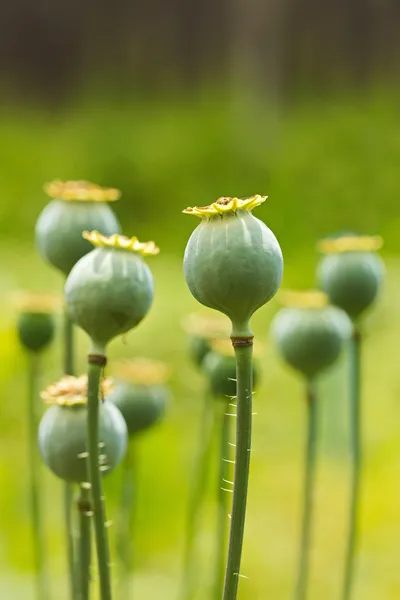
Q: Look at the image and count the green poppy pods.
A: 10